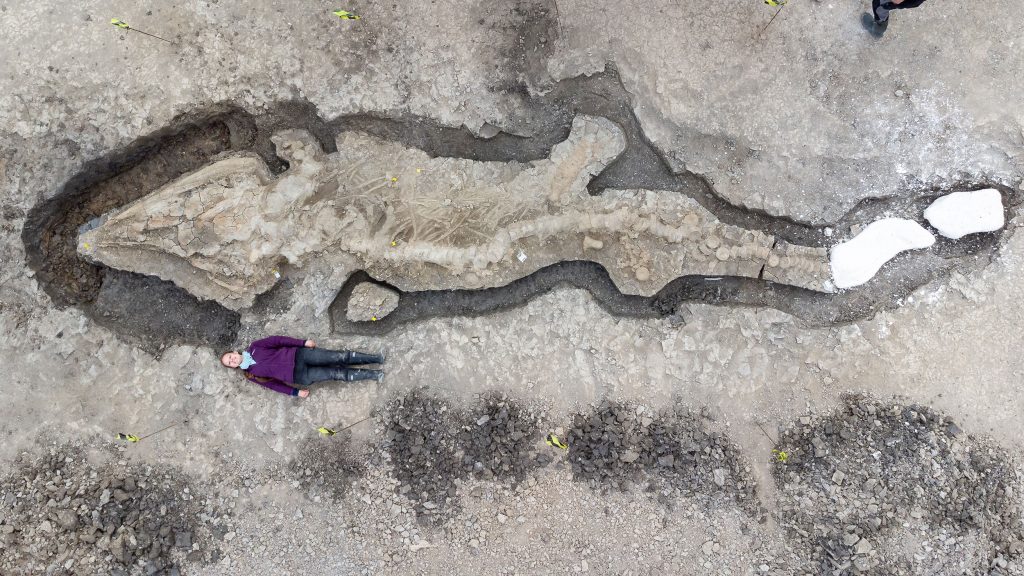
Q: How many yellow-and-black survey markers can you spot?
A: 7